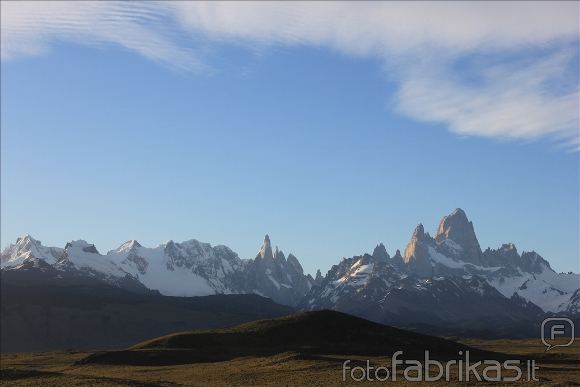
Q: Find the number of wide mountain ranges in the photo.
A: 1